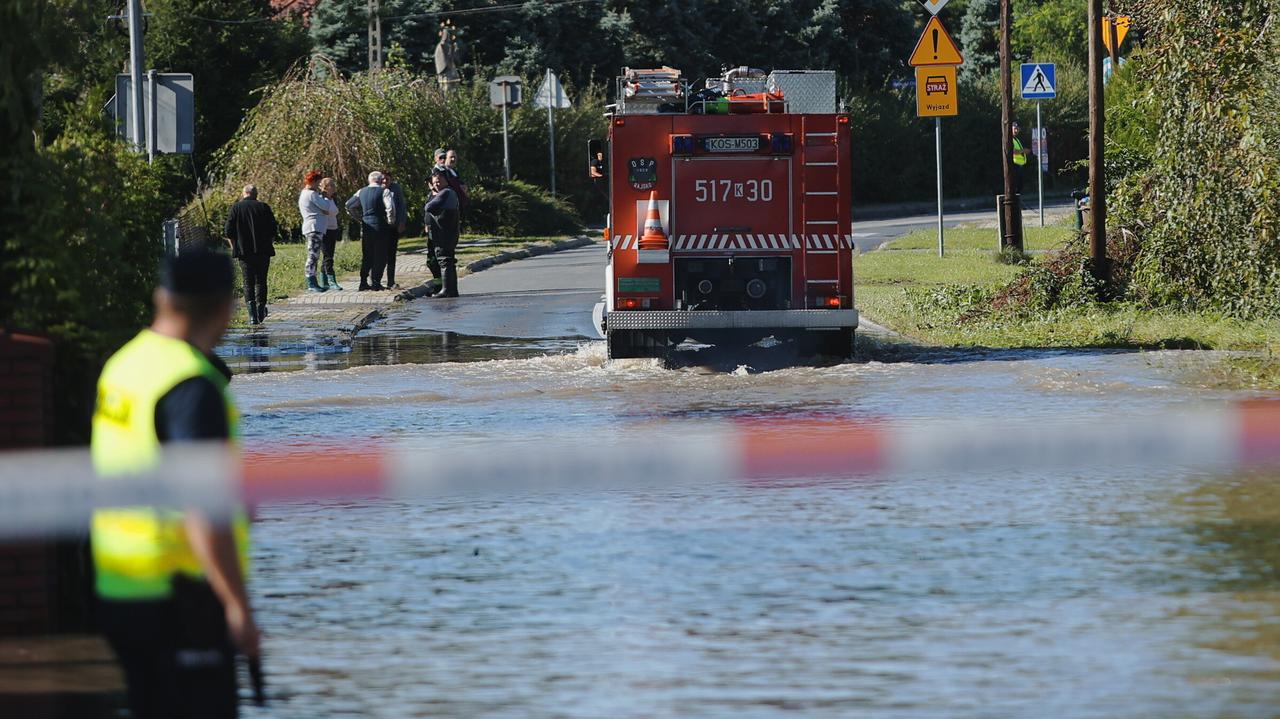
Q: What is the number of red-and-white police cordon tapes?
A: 1